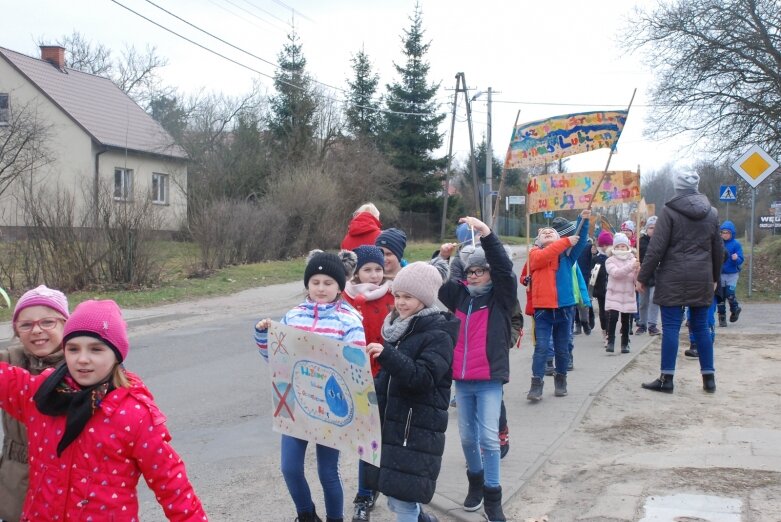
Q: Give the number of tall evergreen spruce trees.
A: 3